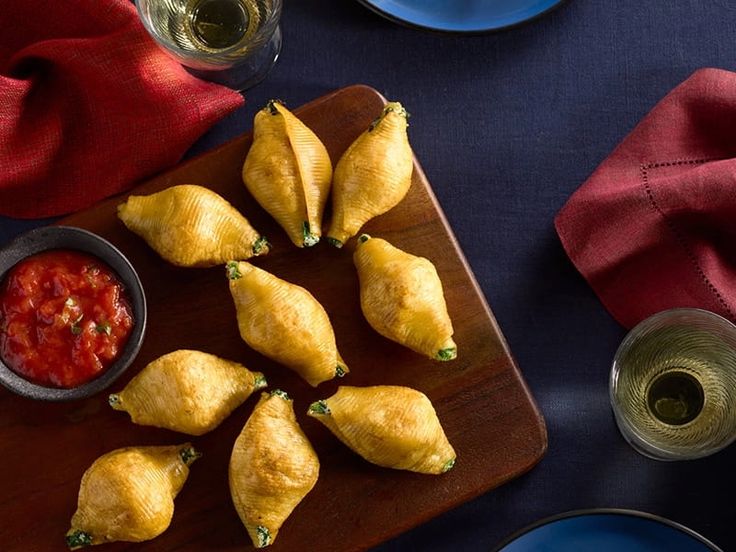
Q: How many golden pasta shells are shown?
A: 9